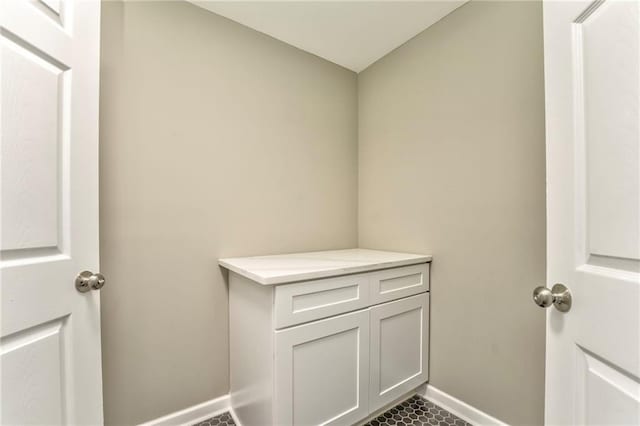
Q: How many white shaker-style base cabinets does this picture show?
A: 1